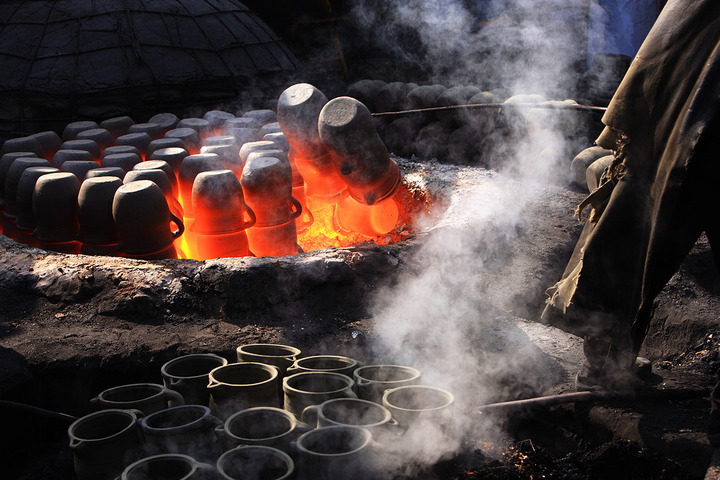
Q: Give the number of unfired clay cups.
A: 15